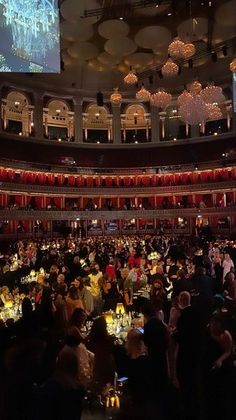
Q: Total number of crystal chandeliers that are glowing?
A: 13